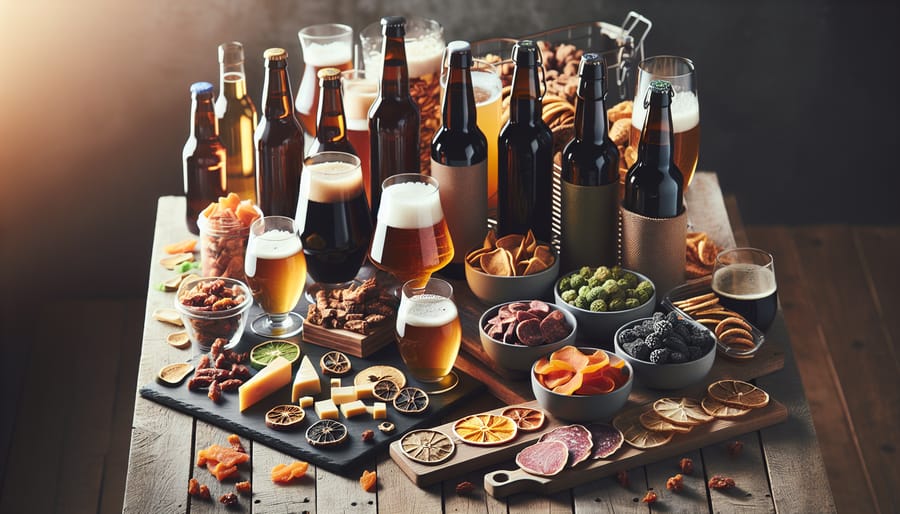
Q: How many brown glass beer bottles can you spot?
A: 8